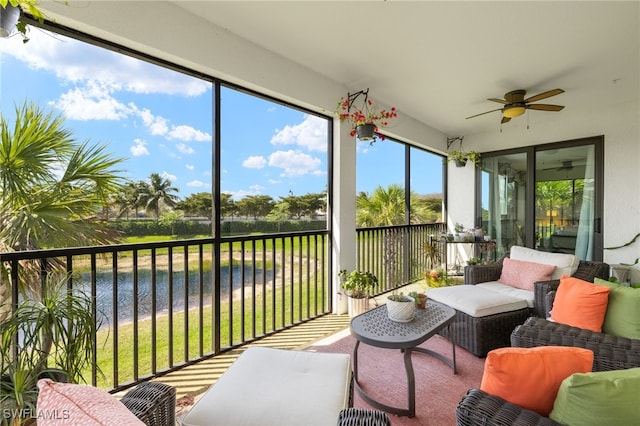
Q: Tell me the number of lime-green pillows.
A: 2